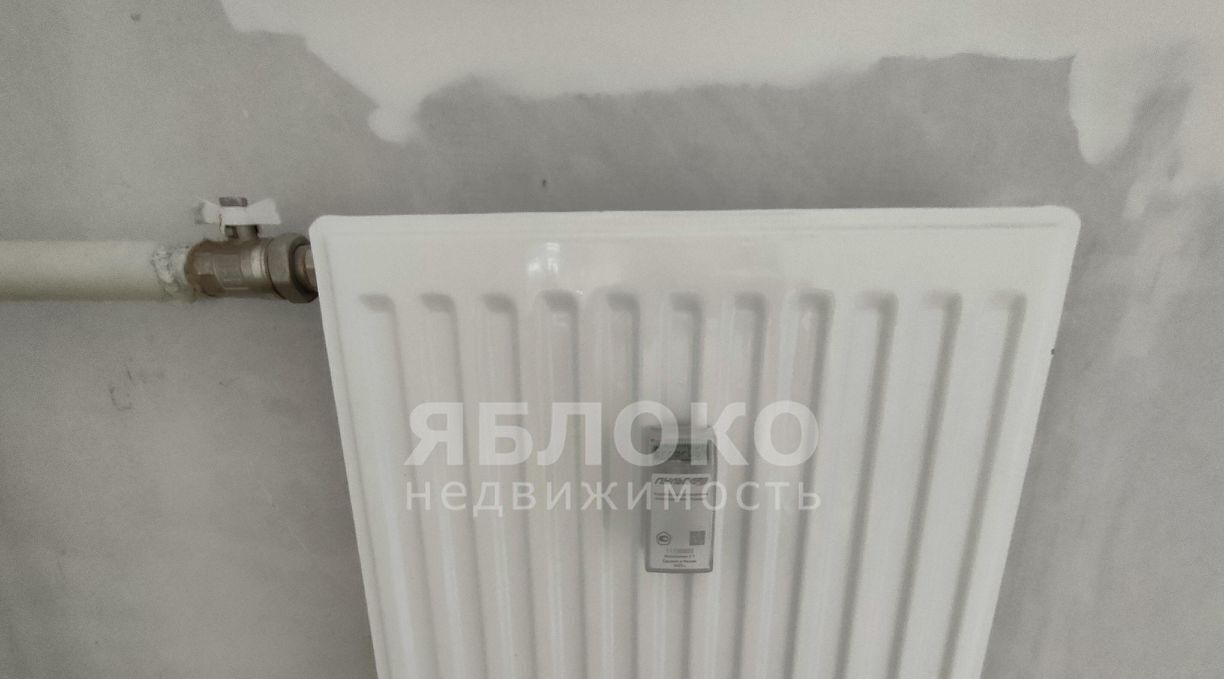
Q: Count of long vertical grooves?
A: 11